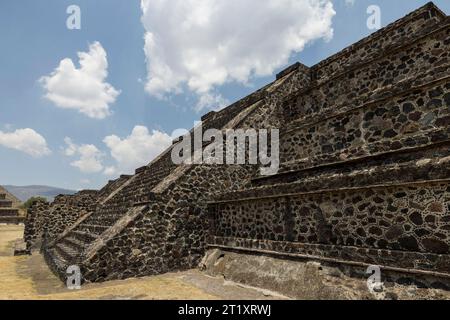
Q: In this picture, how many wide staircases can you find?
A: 1